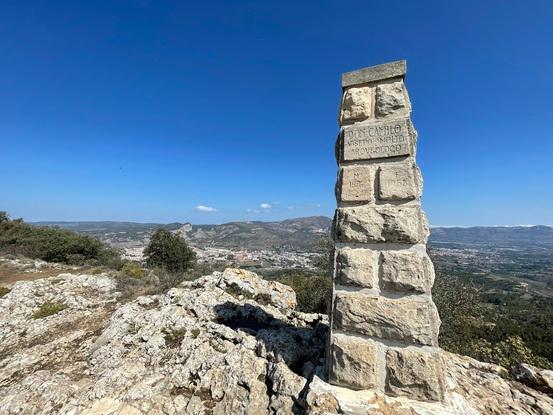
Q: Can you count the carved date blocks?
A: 2